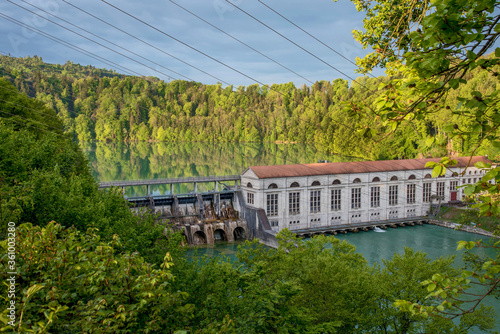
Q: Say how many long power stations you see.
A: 1